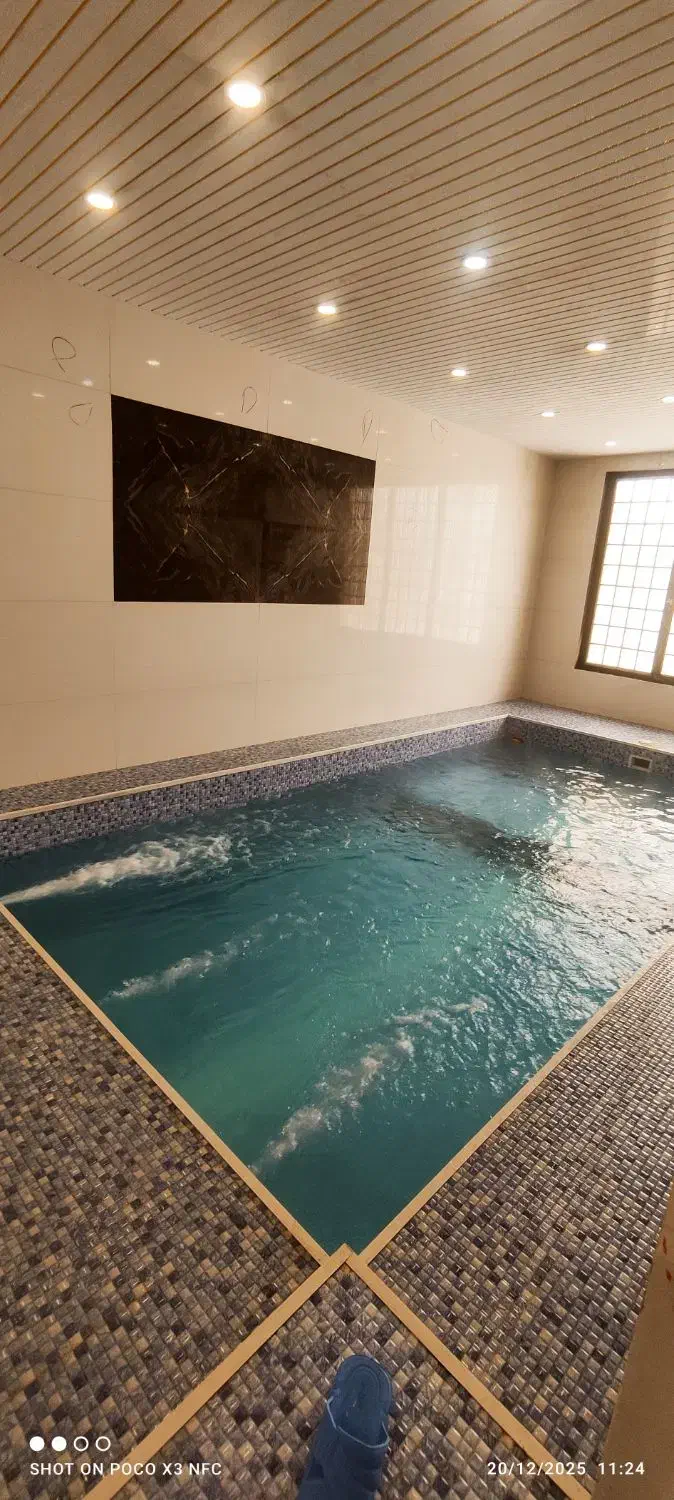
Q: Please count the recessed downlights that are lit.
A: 9